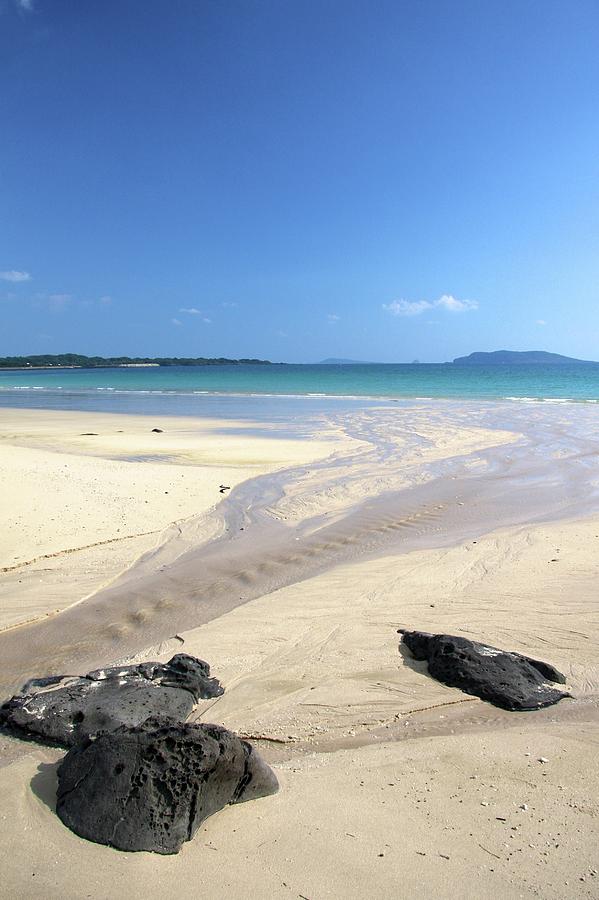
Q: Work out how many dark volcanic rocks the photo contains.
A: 3